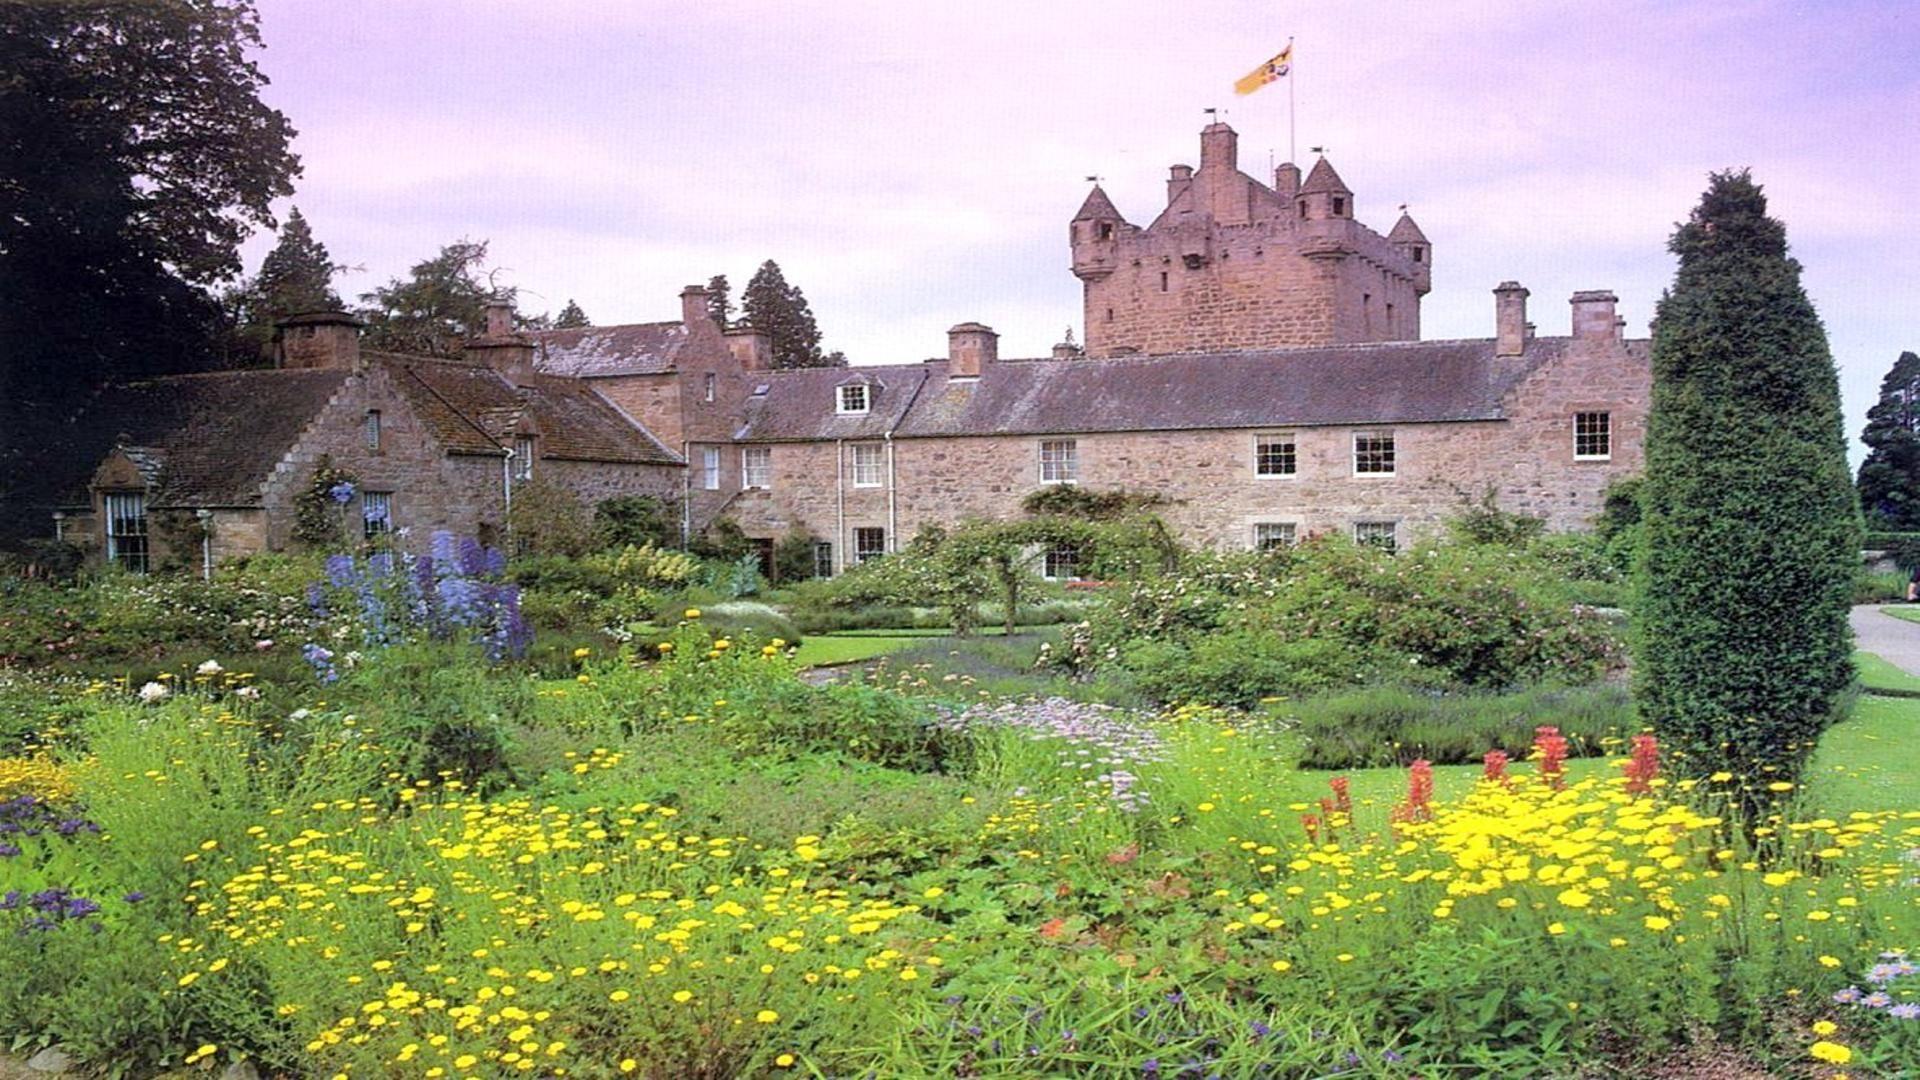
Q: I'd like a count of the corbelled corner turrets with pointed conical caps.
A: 3